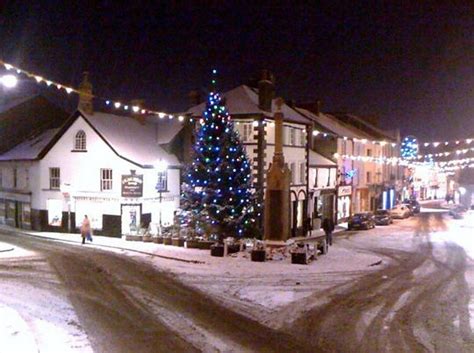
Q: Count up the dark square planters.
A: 3